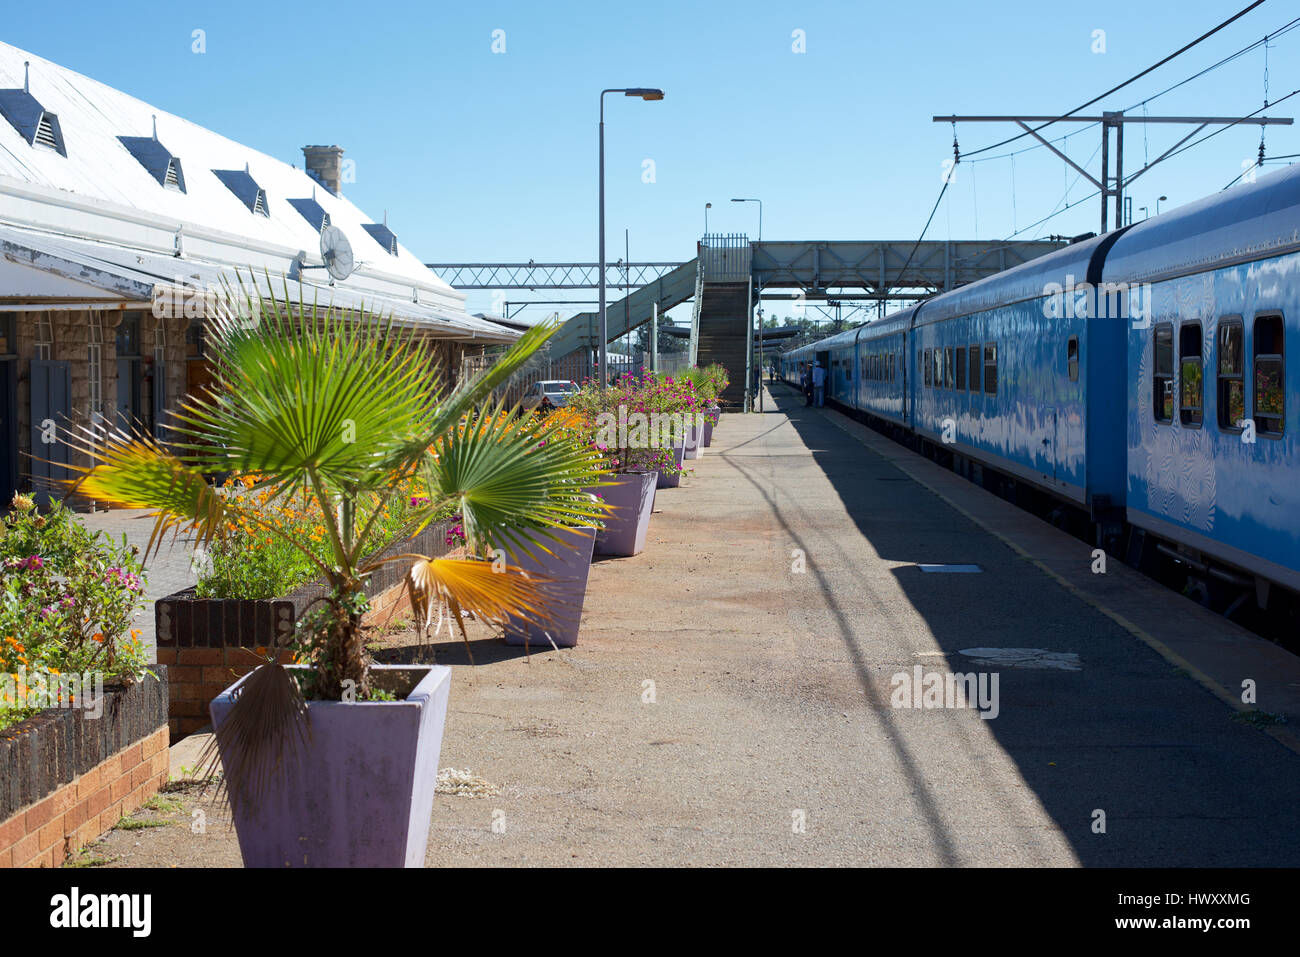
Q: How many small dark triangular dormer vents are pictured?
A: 5